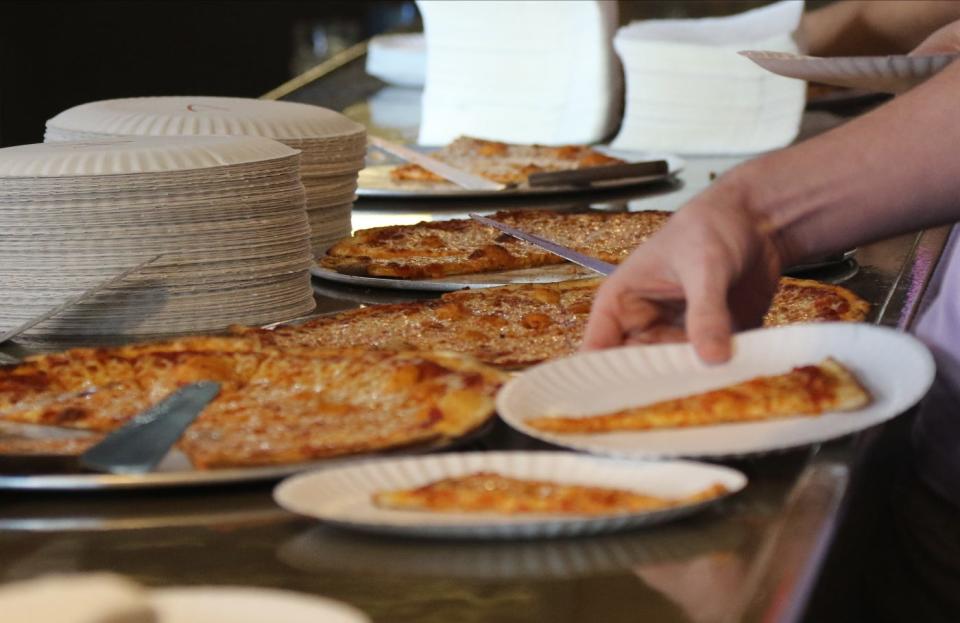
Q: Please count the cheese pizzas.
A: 4